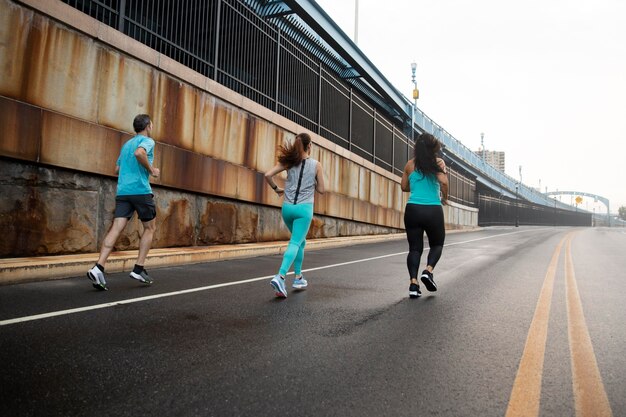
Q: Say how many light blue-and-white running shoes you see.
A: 2